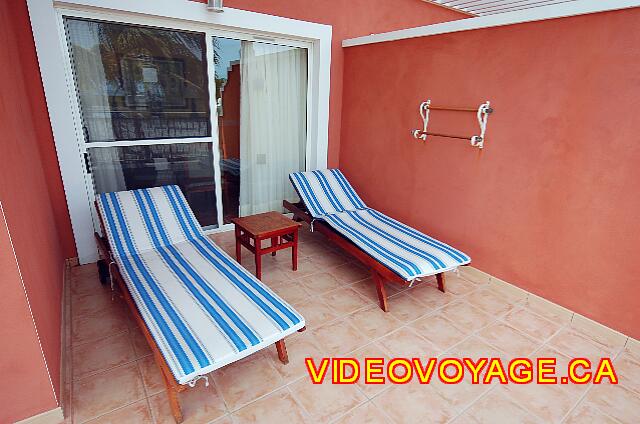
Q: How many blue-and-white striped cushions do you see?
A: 2